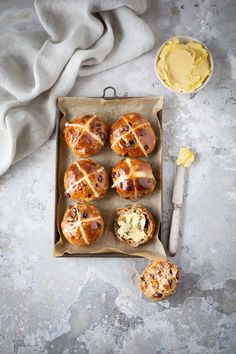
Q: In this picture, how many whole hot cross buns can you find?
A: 5